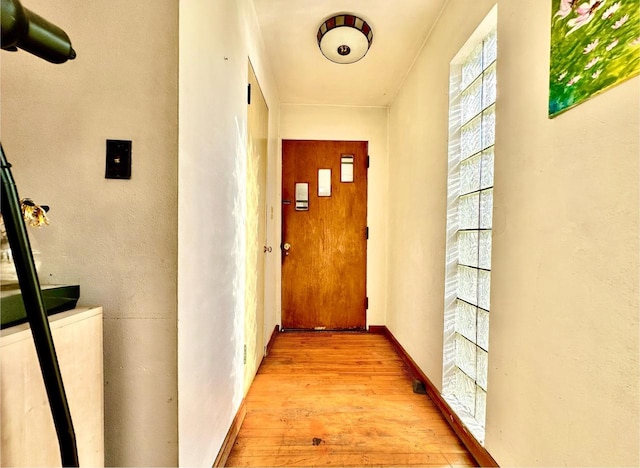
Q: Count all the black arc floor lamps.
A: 1